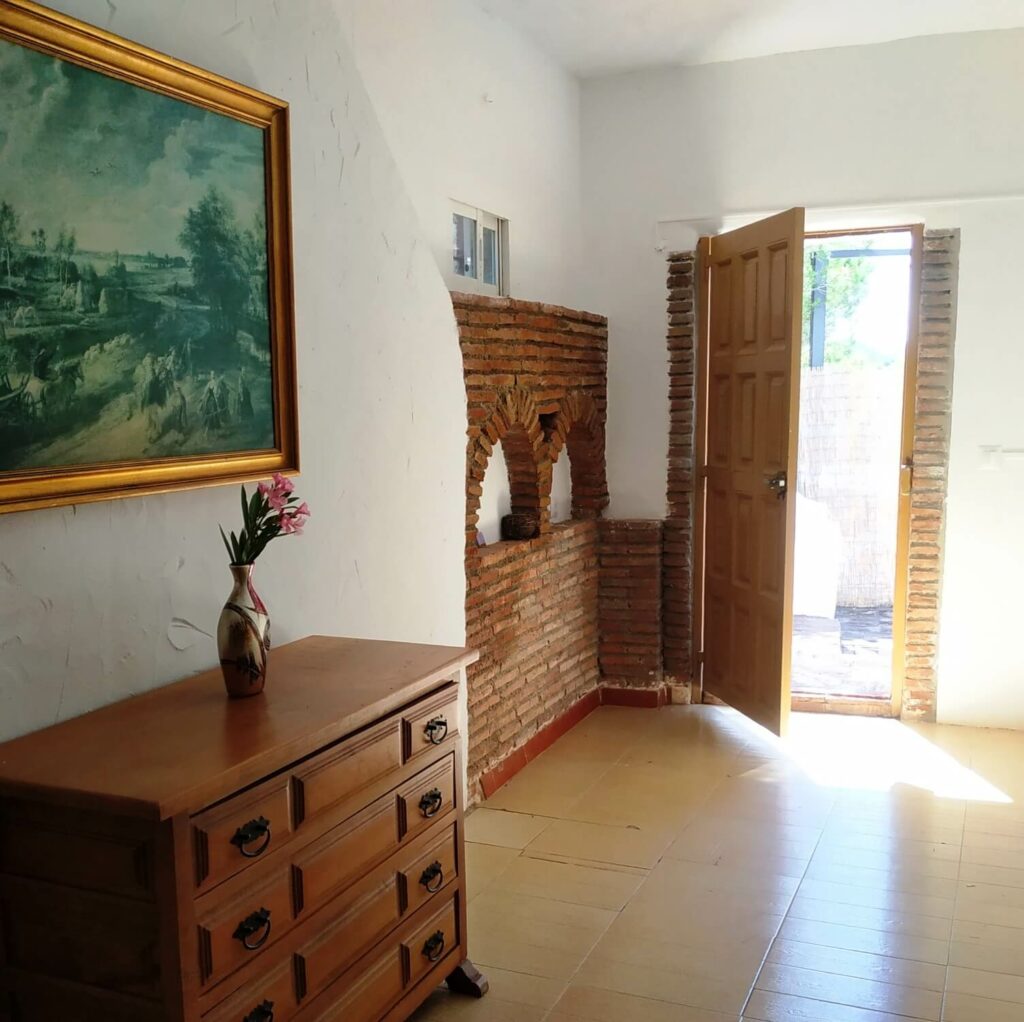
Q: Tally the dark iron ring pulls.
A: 7